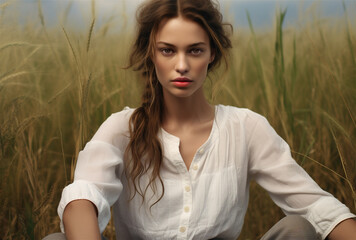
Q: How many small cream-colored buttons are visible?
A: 5